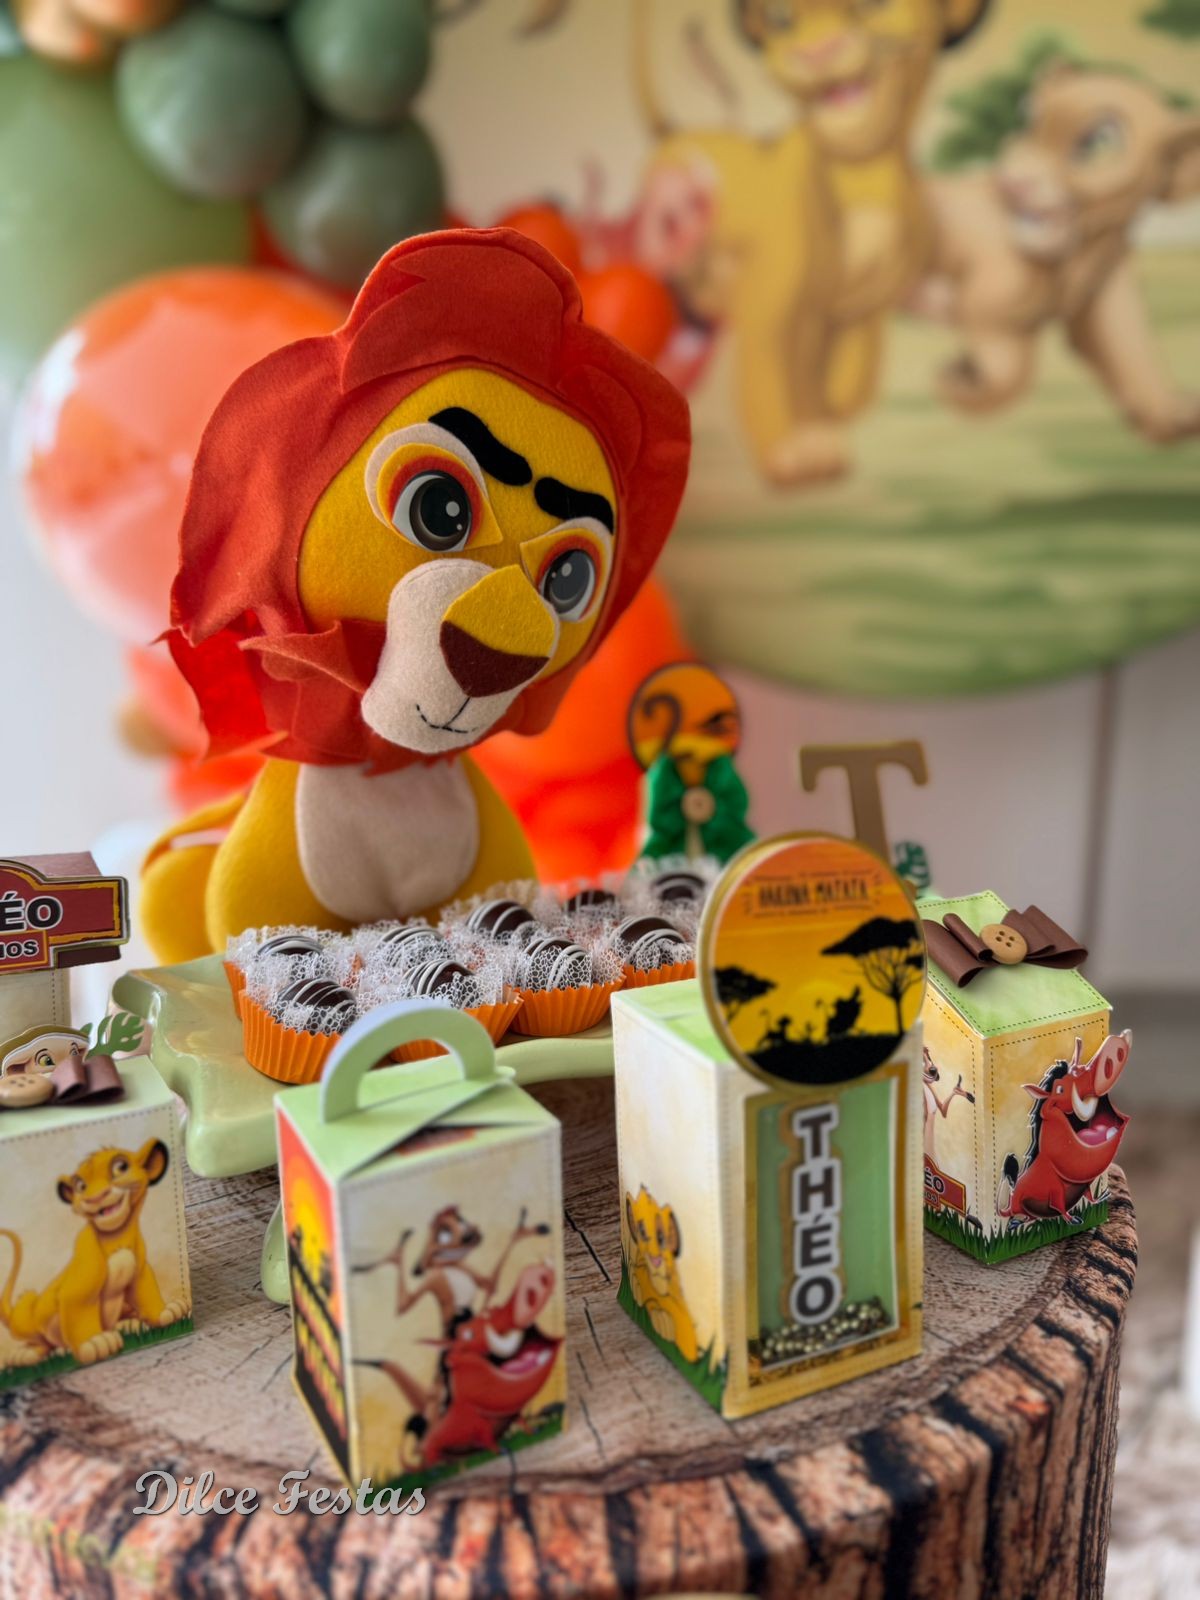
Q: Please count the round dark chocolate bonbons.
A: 9